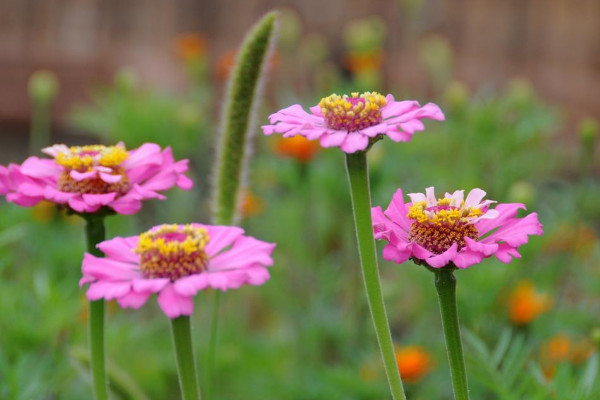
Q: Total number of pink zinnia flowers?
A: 4